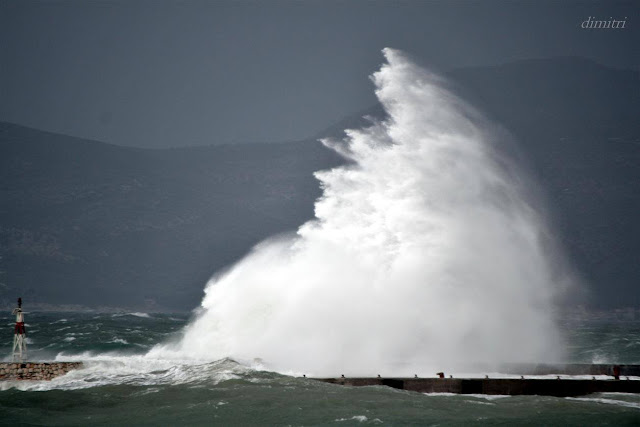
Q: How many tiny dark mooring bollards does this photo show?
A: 10